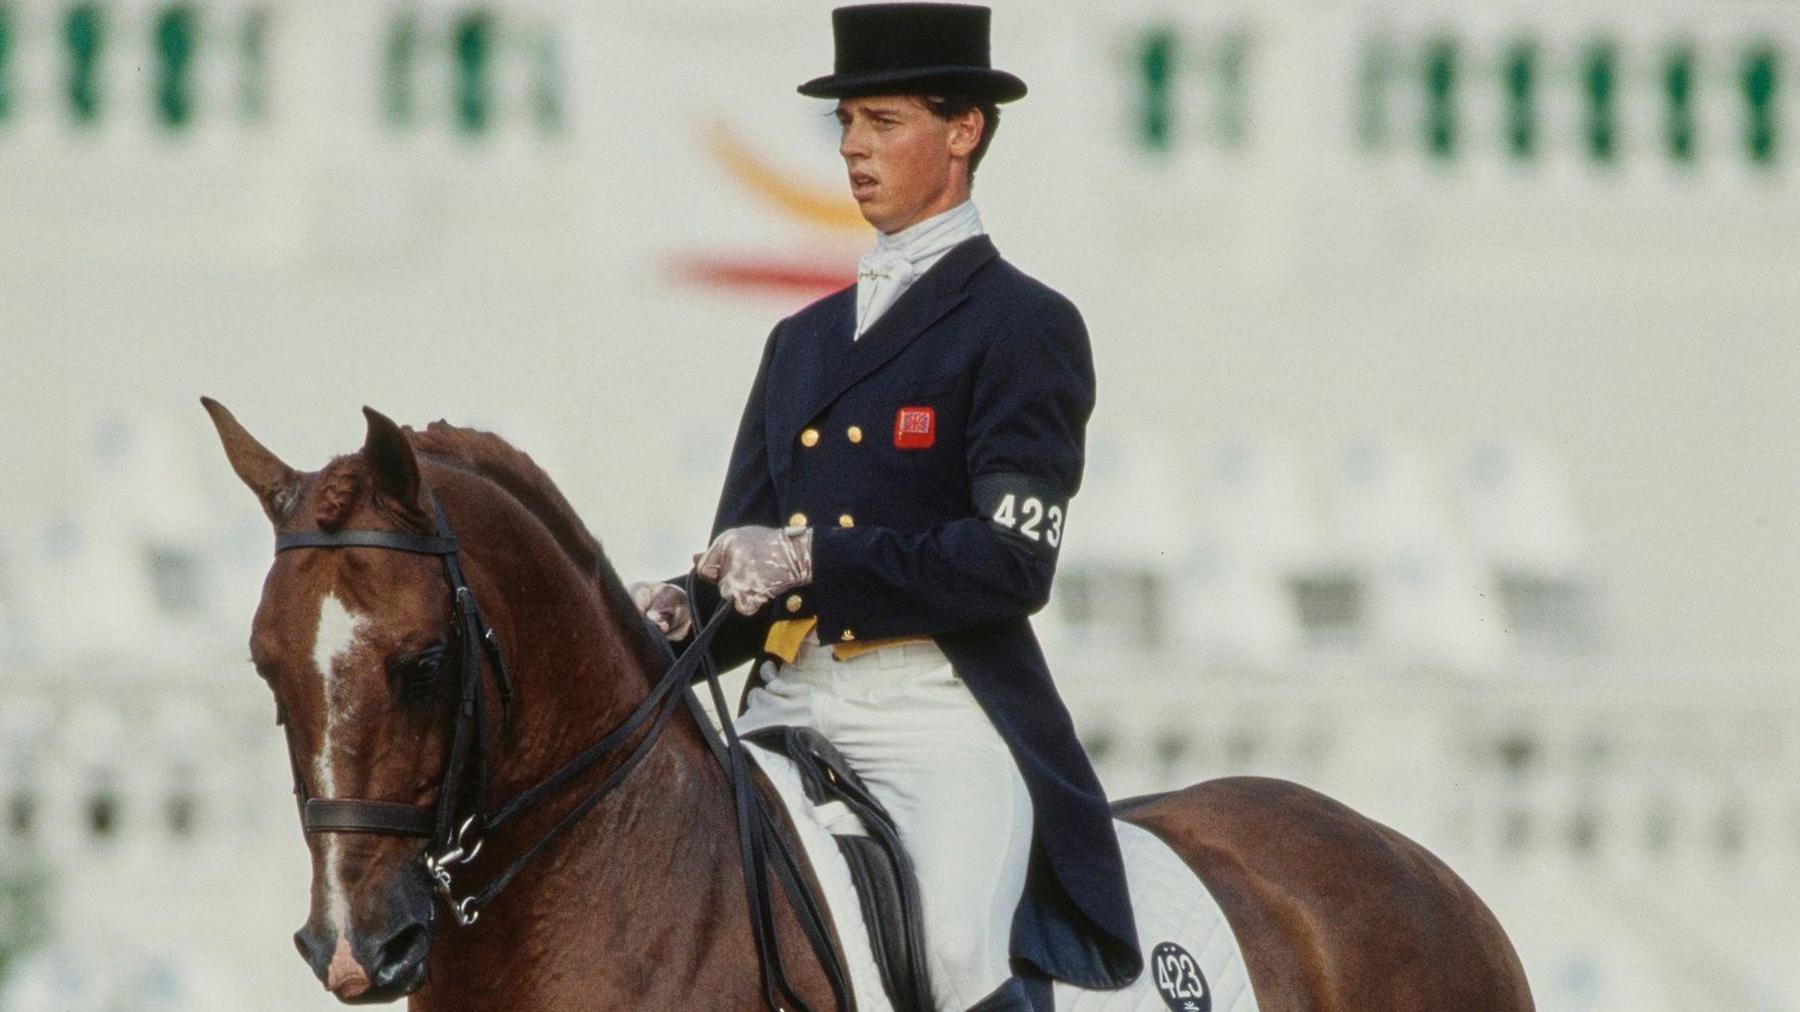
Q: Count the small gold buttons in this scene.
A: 6